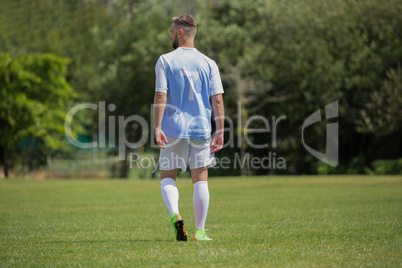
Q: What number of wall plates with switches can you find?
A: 0